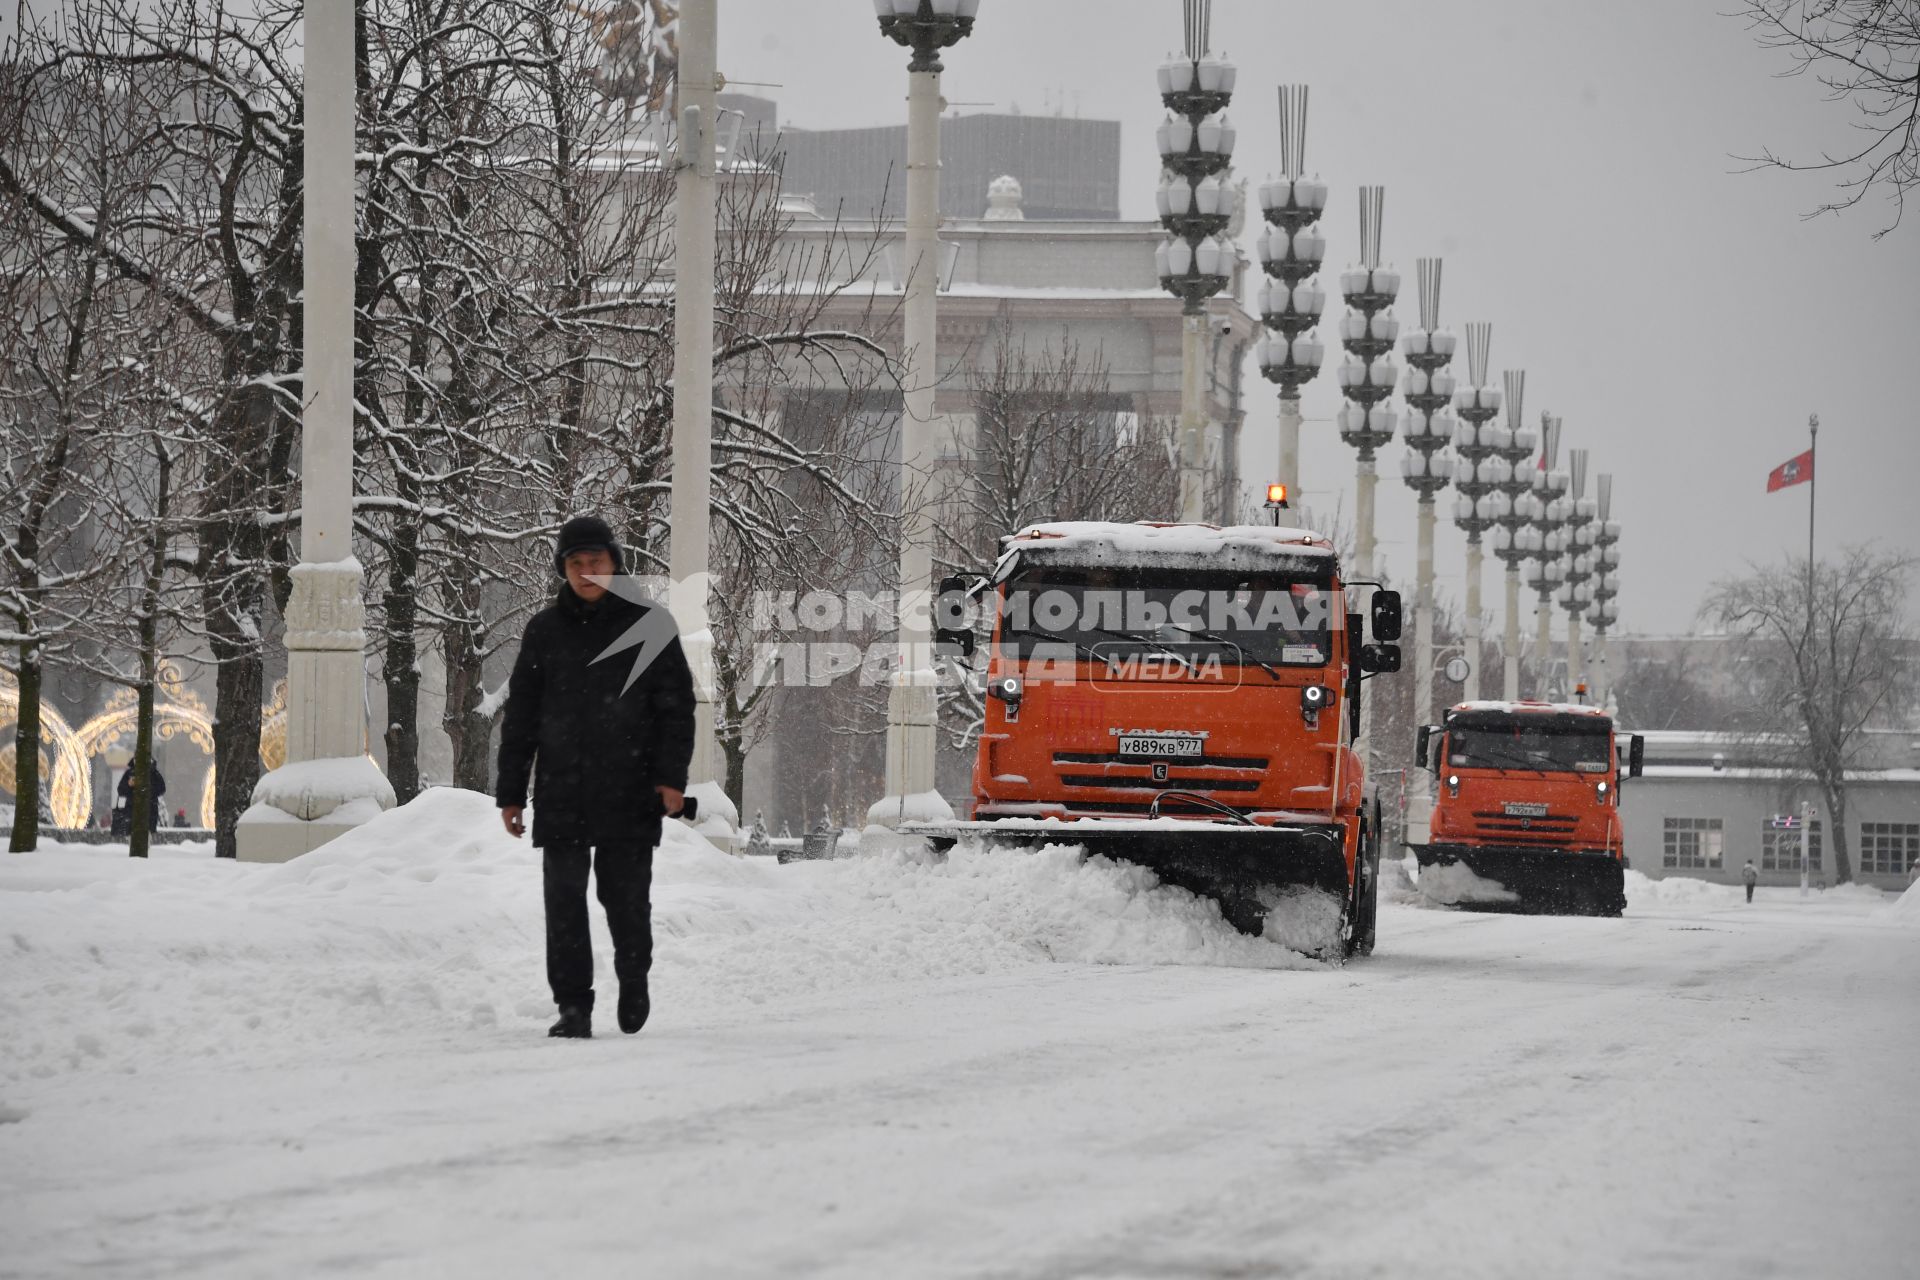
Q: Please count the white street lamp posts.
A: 12